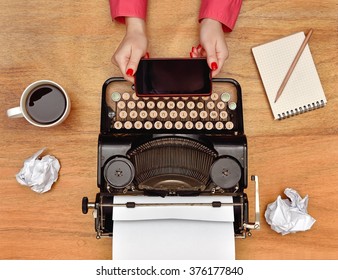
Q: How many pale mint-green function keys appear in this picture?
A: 3